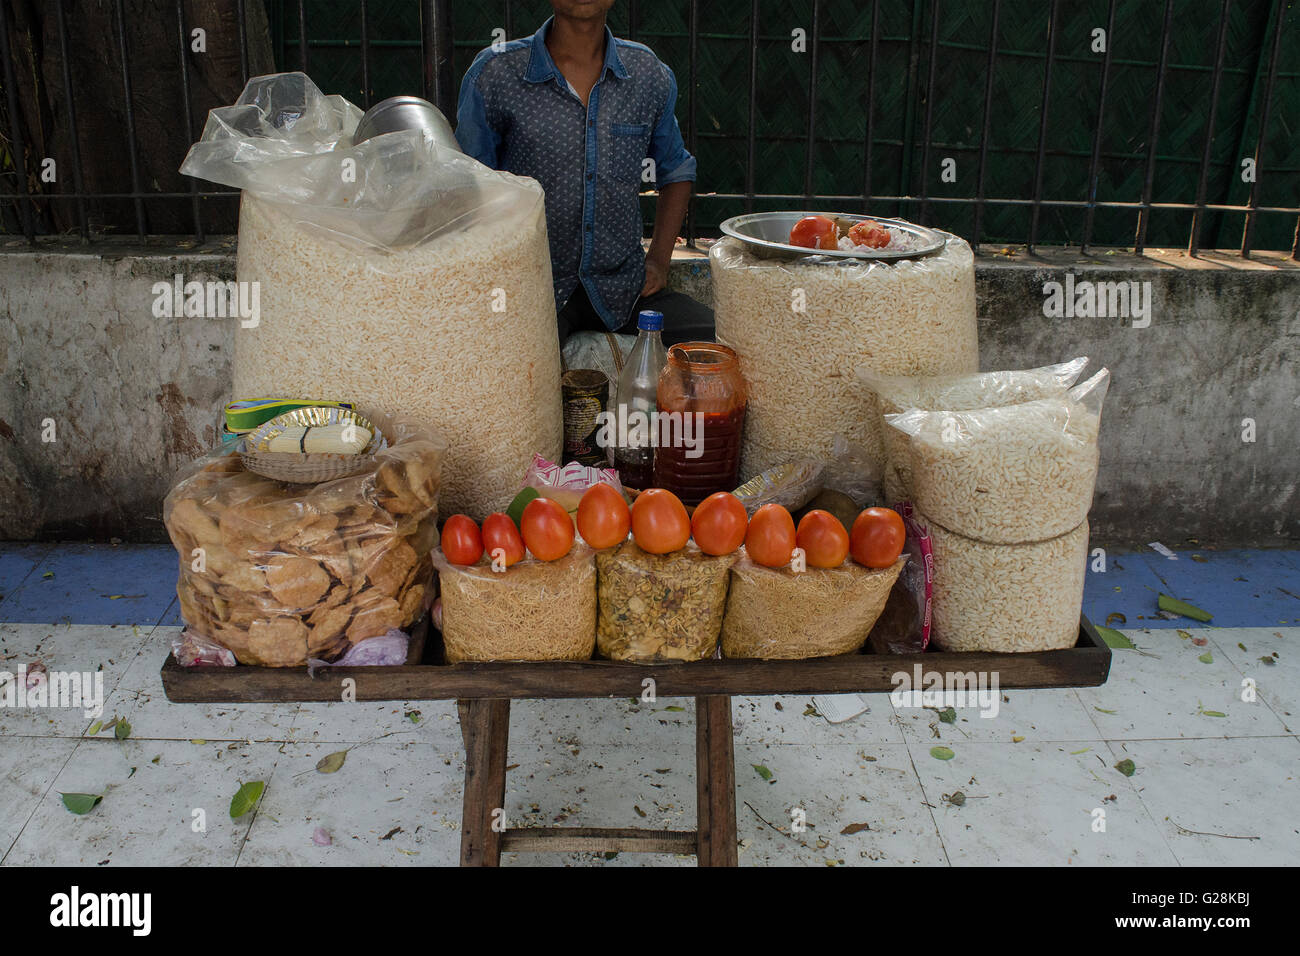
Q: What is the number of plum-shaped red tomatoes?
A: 9